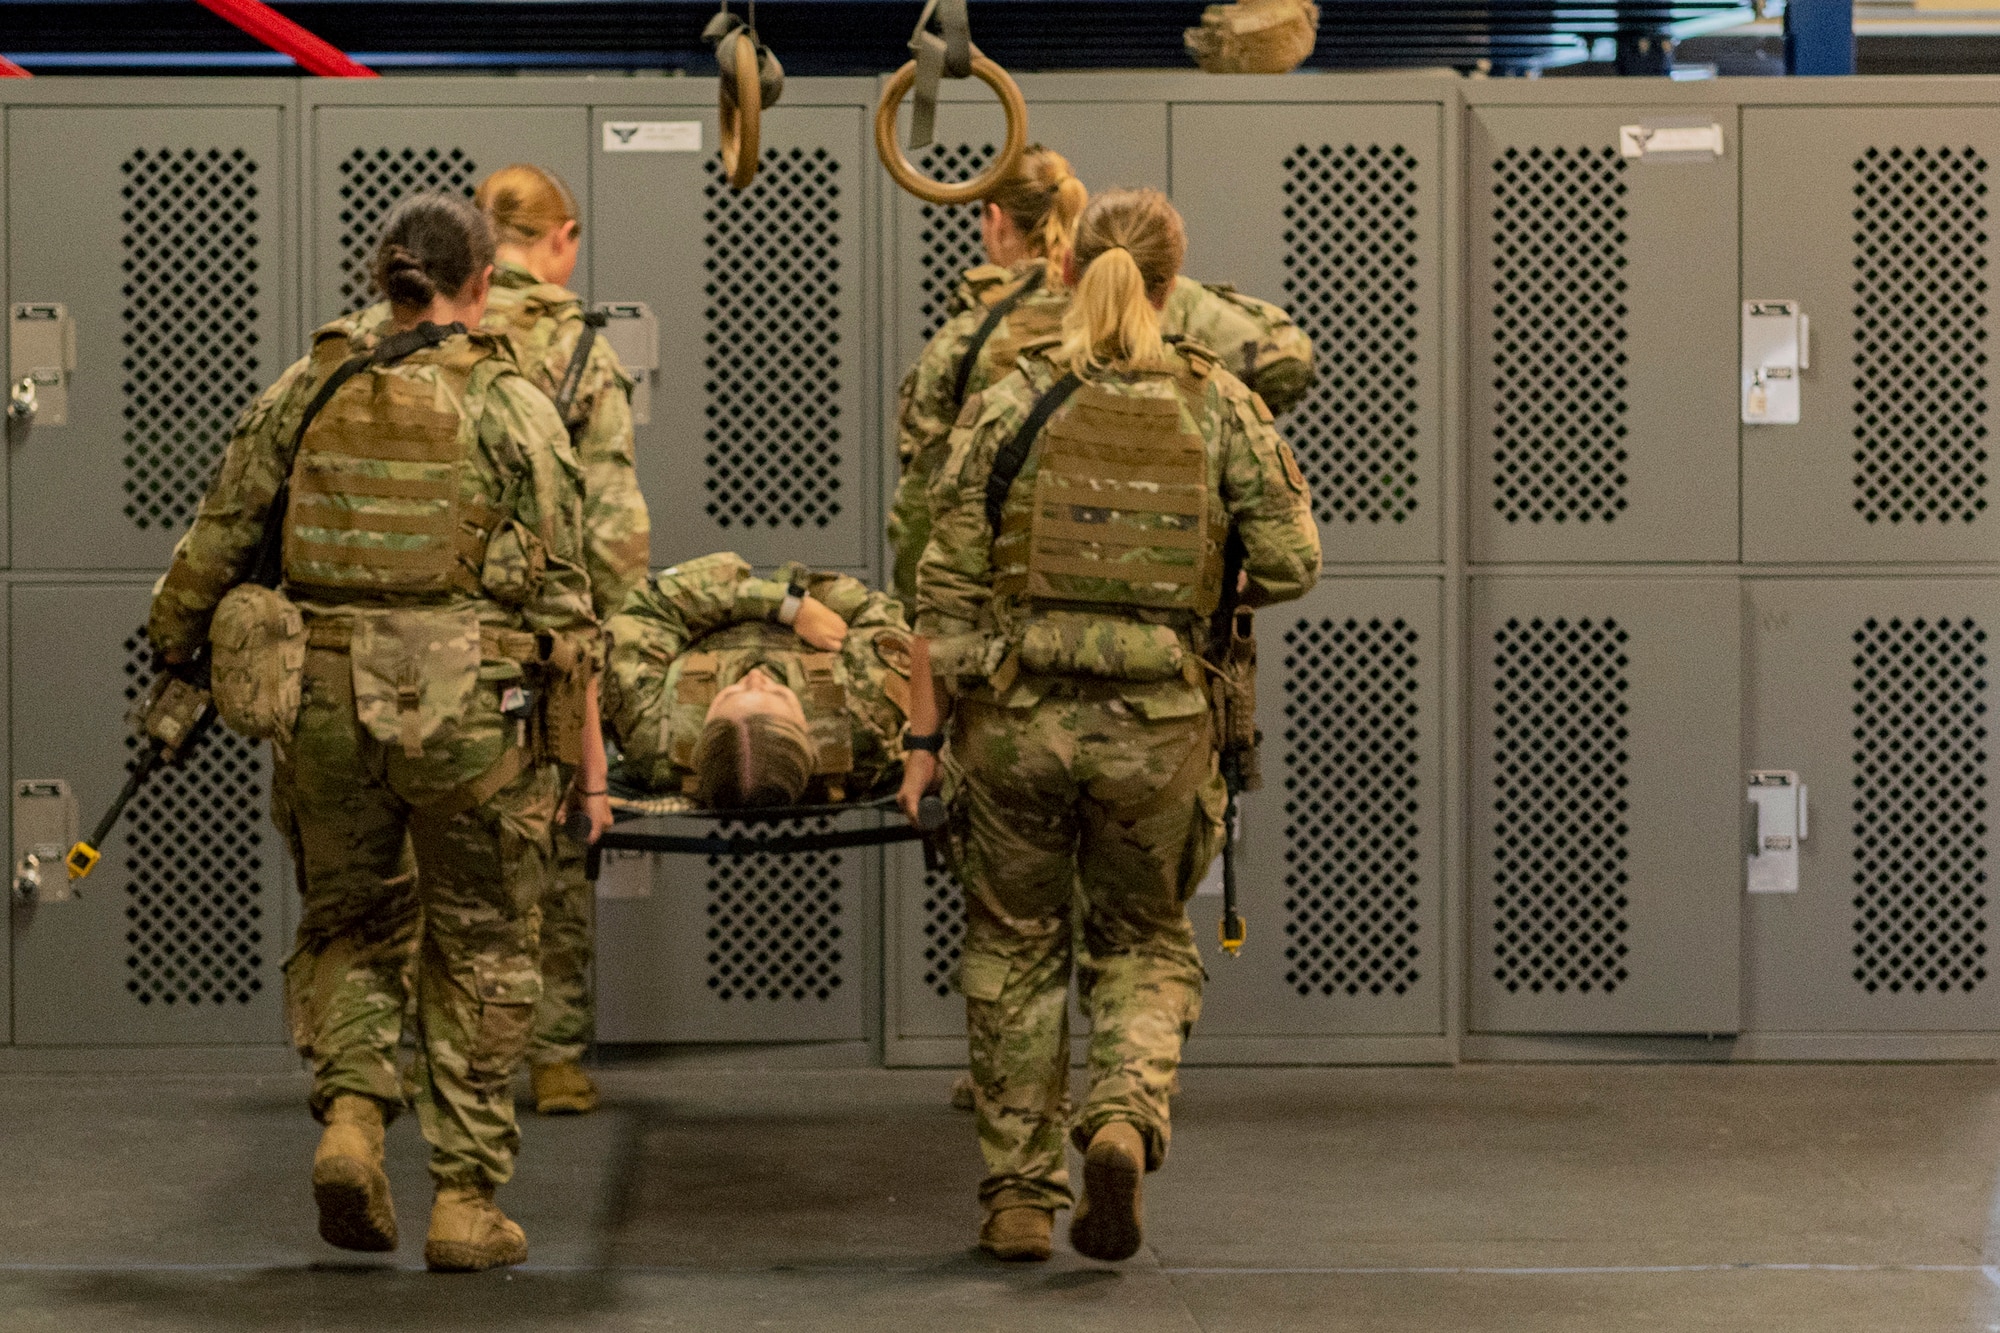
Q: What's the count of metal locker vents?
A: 13